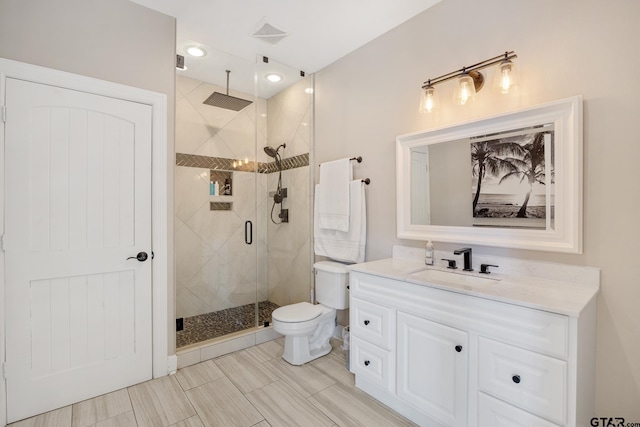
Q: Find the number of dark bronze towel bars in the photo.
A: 2